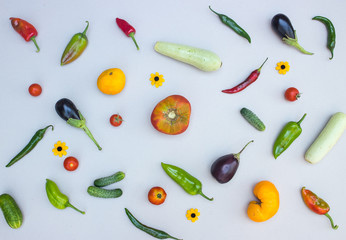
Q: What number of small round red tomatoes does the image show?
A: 5